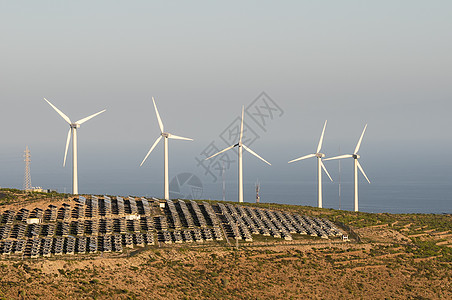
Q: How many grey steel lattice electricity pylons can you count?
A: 1